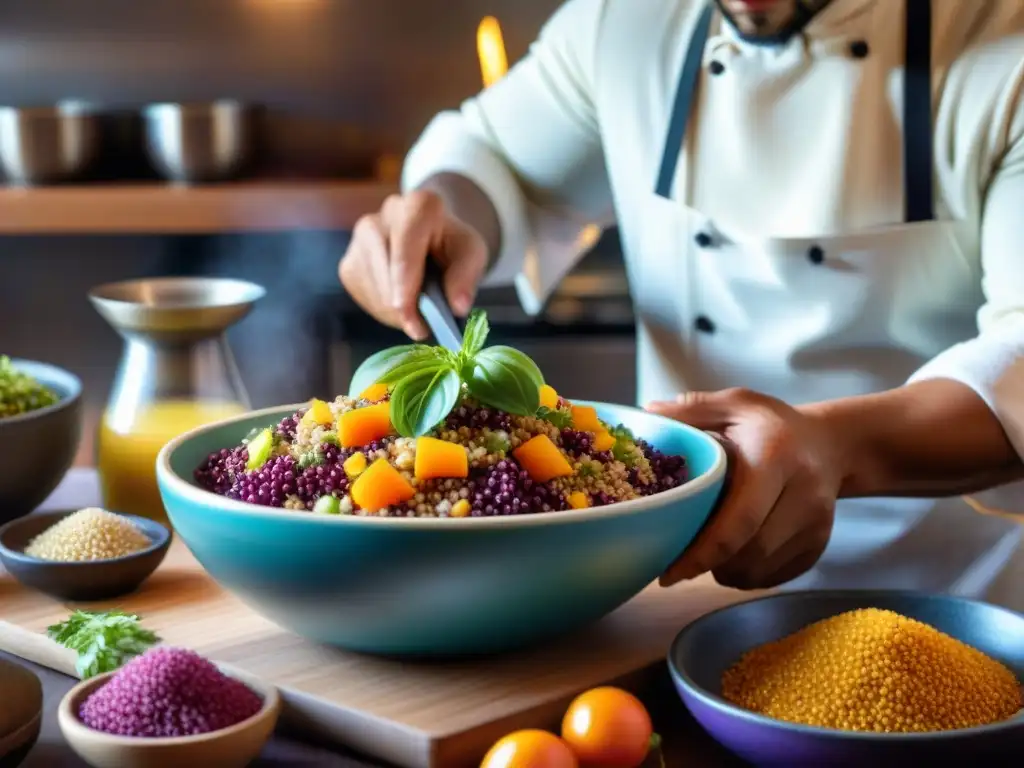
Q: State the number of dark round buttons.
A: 5